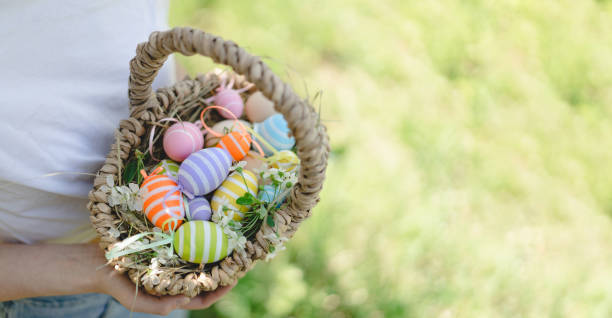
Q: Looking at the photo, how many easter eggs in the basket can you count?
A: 15